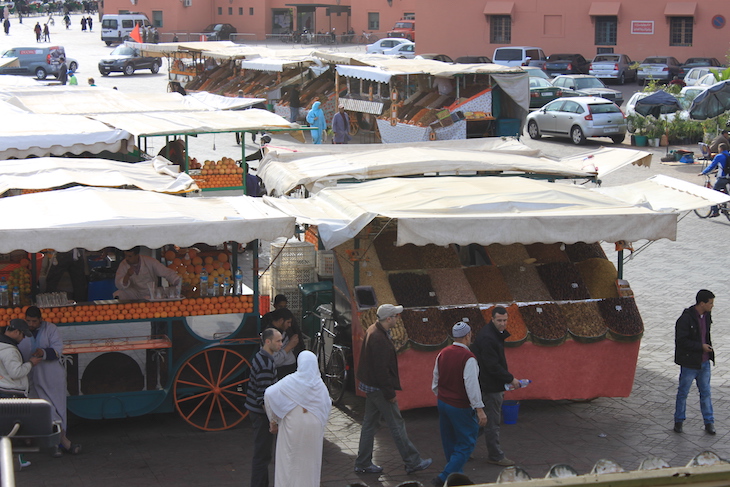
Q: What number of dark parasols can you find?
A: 2